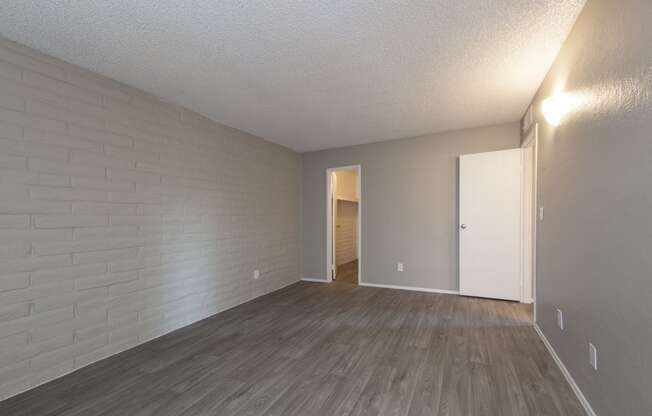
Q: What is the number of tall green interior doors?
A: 0